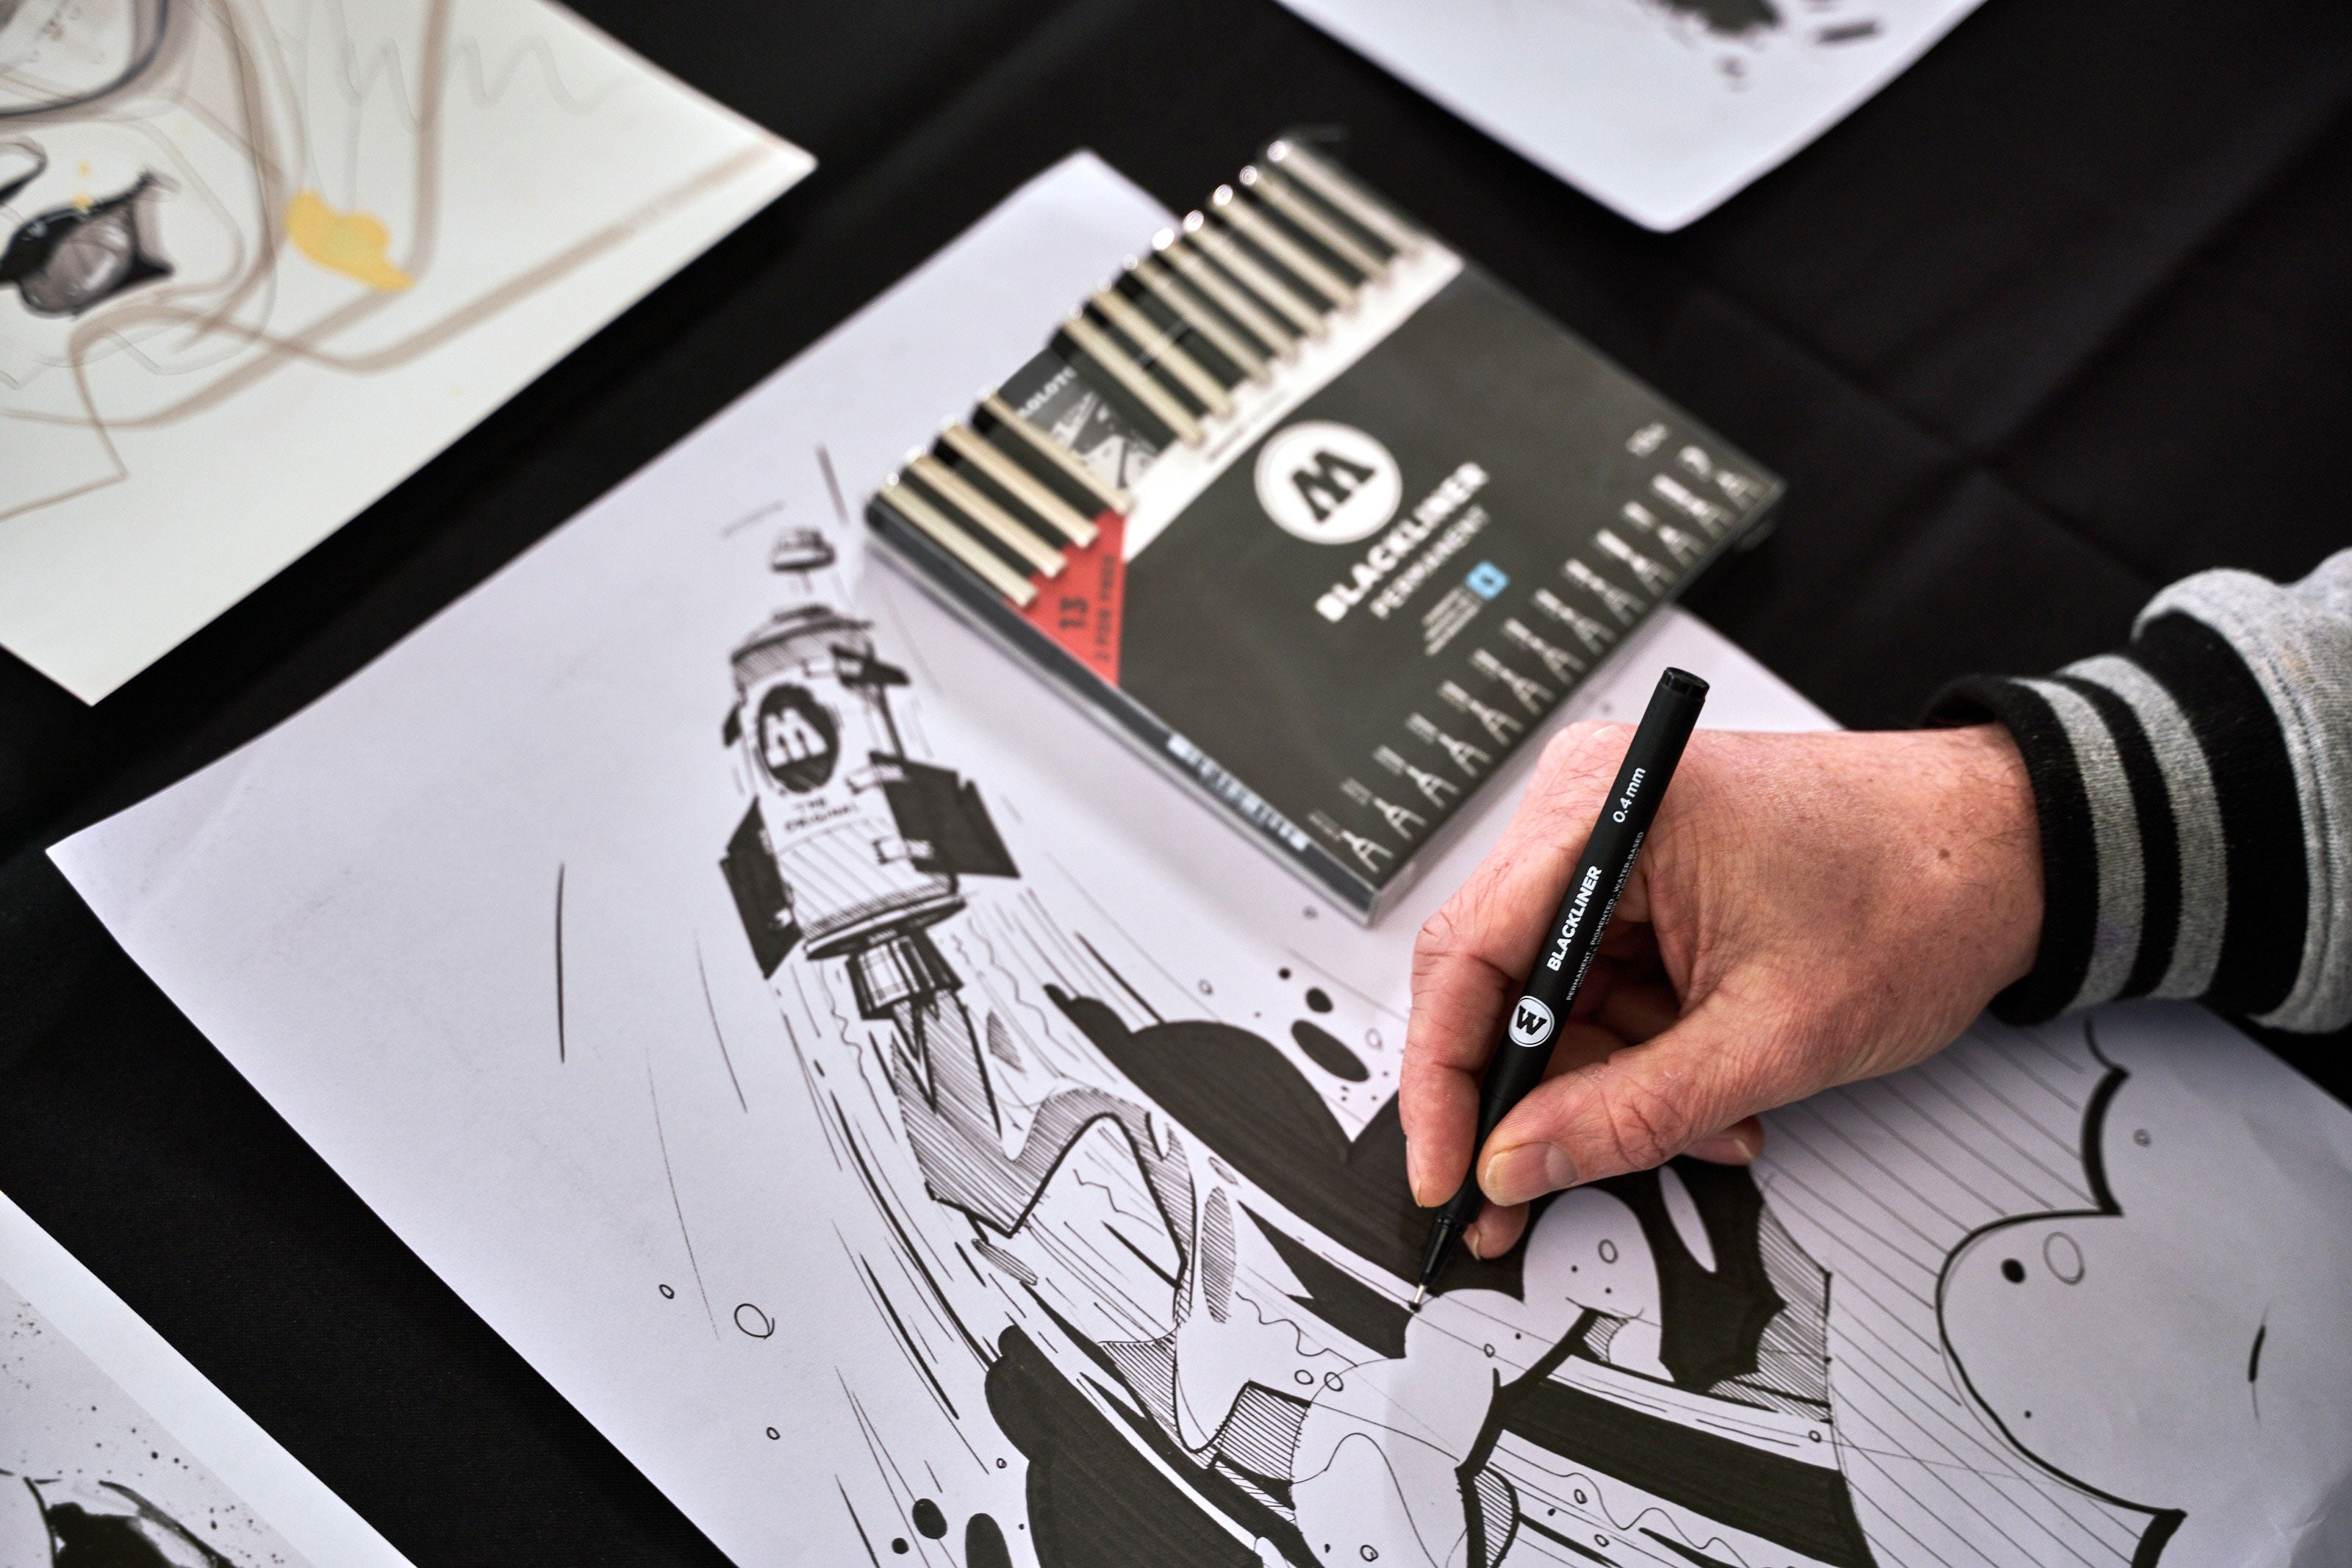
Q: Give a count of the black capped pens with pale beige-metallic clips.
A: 12